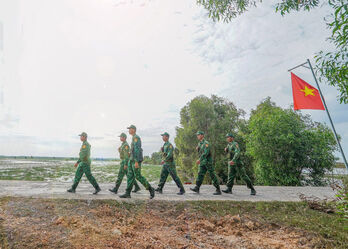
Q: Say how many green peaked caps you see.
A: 6